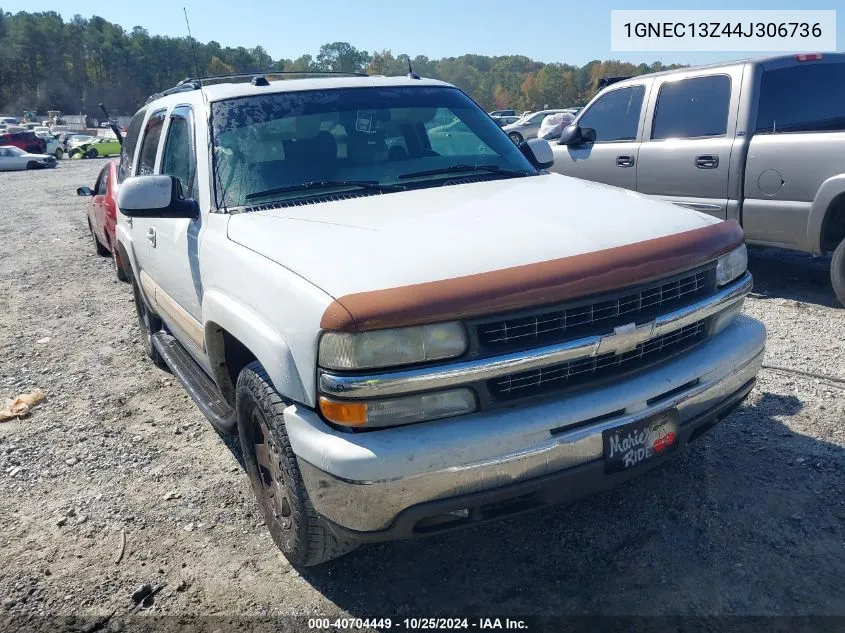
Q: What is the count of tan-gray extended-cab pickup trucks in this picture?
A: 1